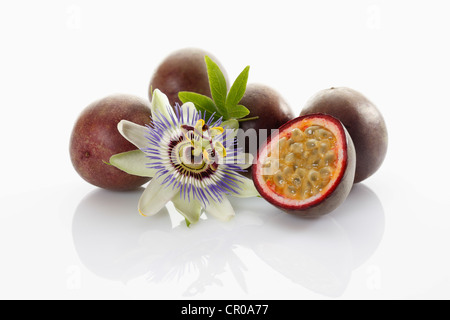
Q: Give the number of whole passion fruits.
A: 4